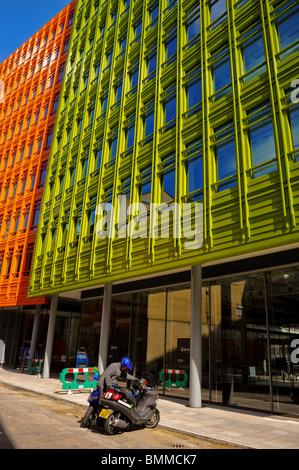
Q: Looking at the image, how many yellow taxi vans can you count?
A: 0